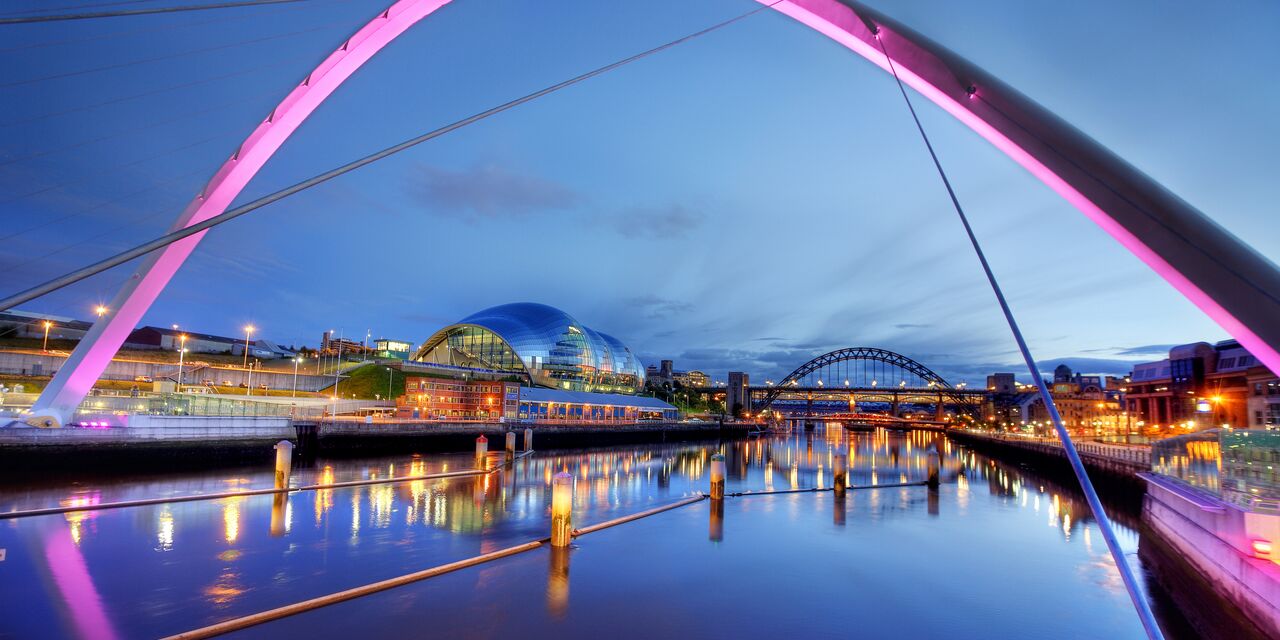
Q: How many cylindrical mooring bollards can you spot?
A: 8